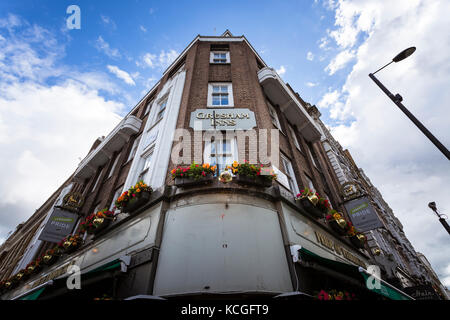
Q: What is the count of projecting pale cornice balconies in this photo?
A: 2